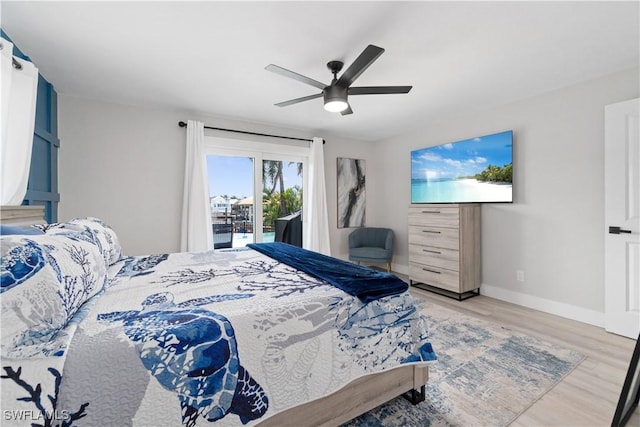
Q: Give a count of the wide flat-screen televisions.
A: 1